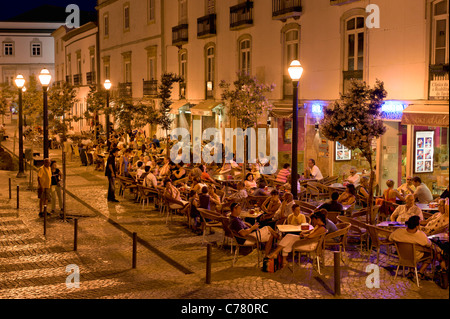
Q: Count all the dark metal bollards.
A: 7